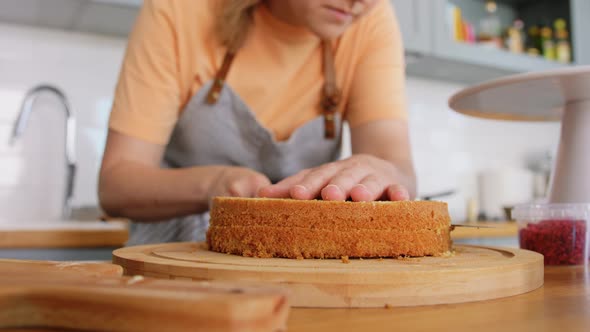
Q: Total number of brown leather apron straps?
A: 2